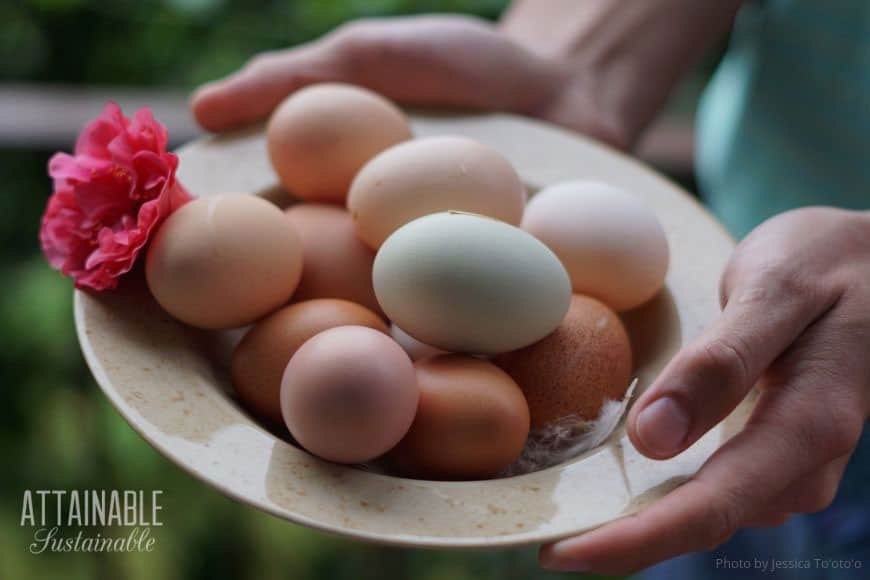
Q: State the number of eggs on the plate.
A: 11